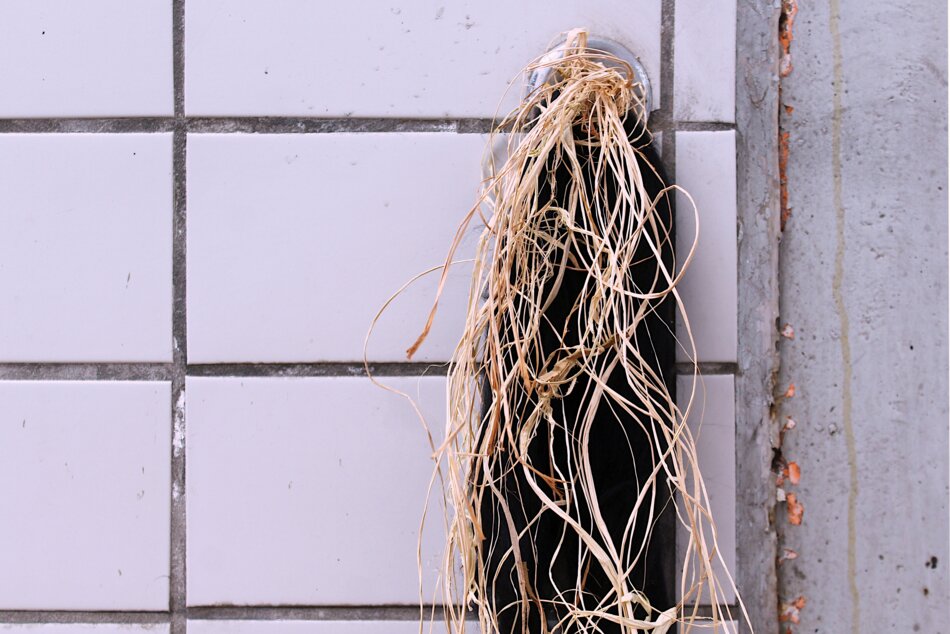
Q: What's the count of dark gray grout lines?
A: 5